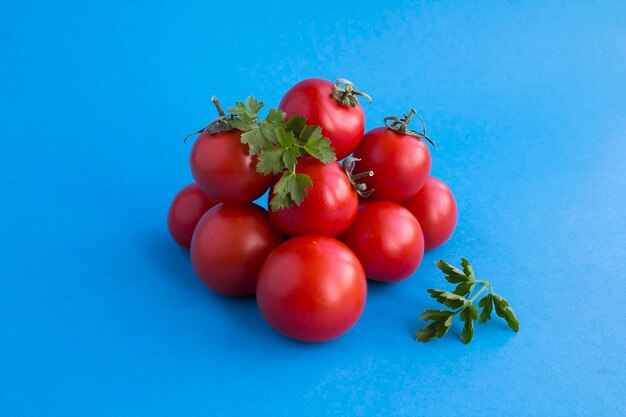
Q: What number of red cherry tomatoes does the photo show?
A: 9